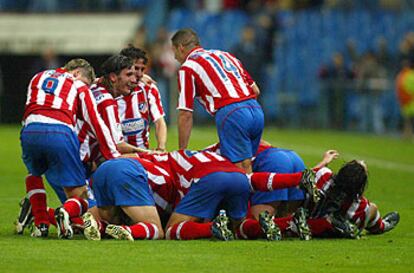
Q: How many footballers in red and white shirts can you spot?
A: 8